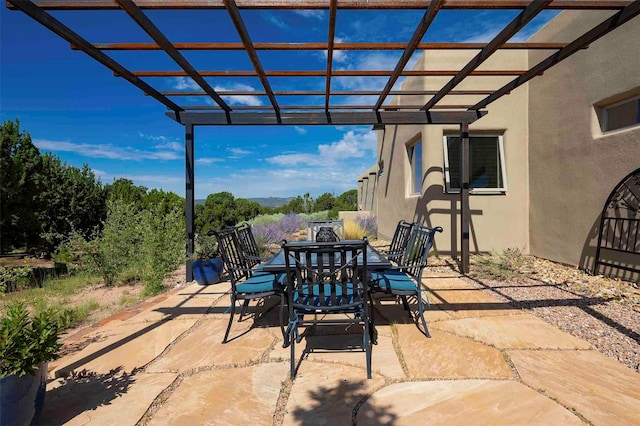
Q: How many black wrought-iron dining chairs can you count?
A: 6